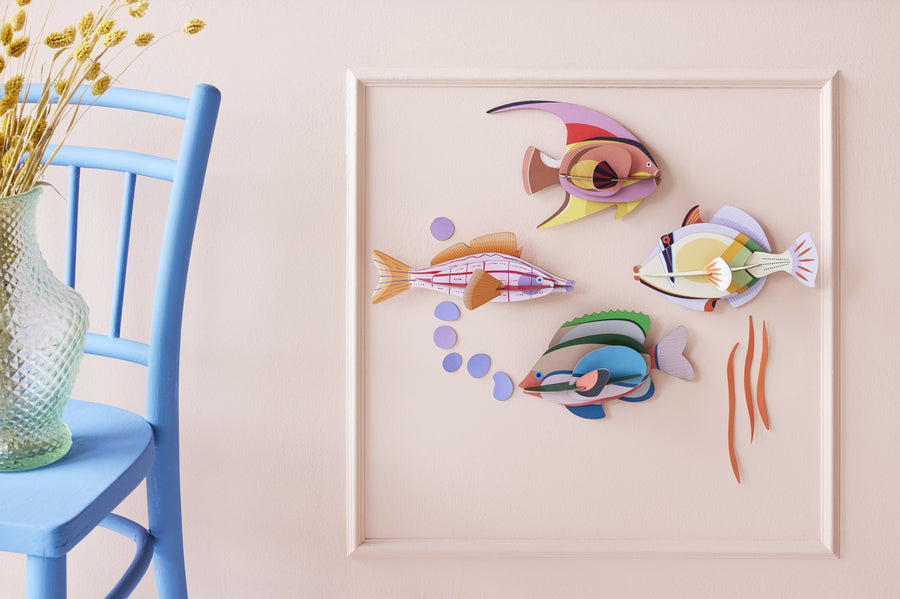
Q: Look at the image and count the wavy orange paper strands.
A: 3